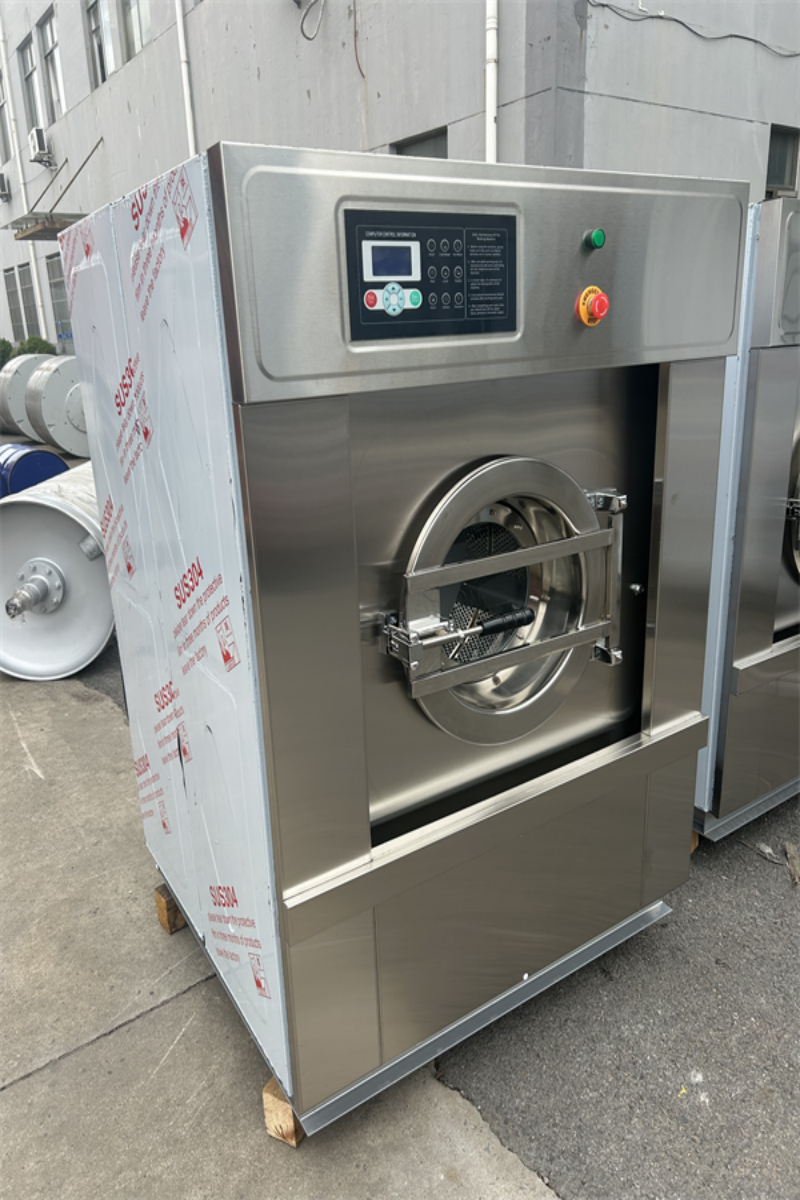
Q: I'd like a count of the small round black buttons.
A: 9